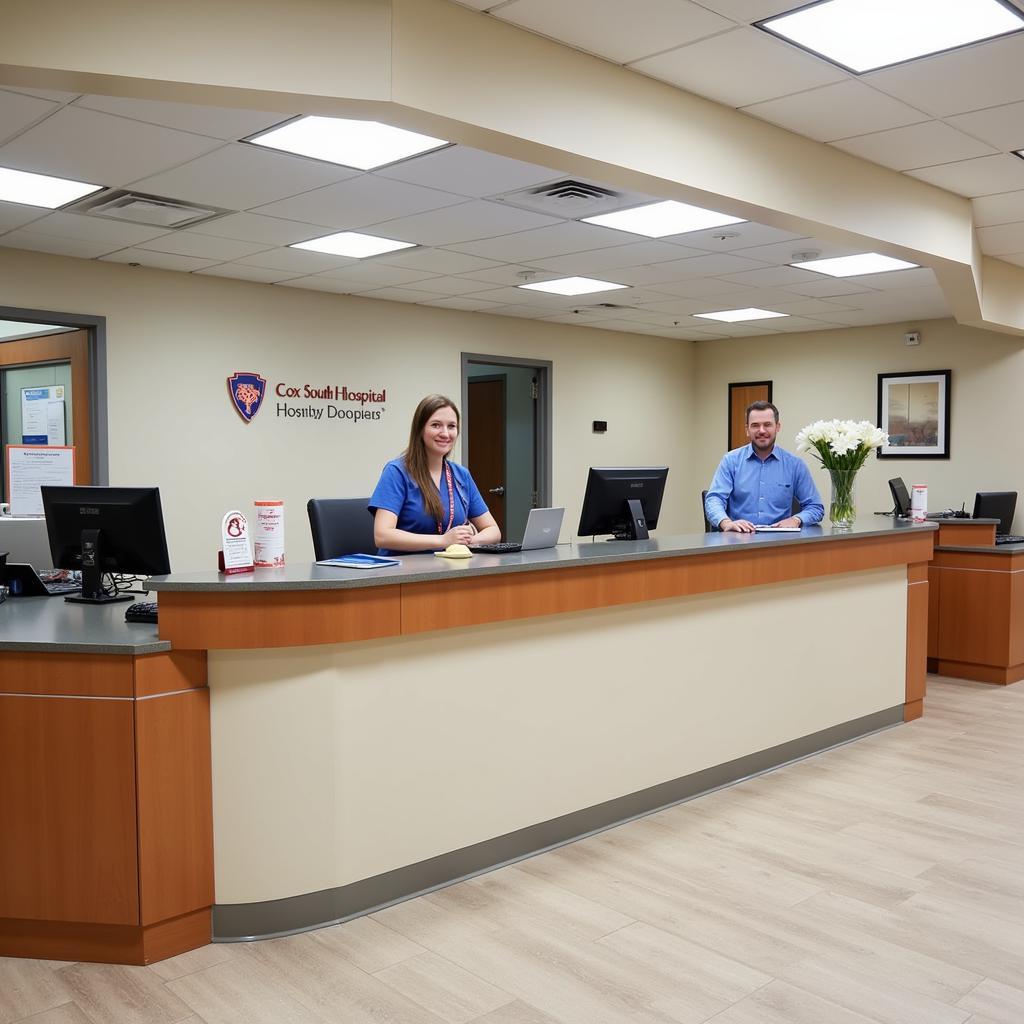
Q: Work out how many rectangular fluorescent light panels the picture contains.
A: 8